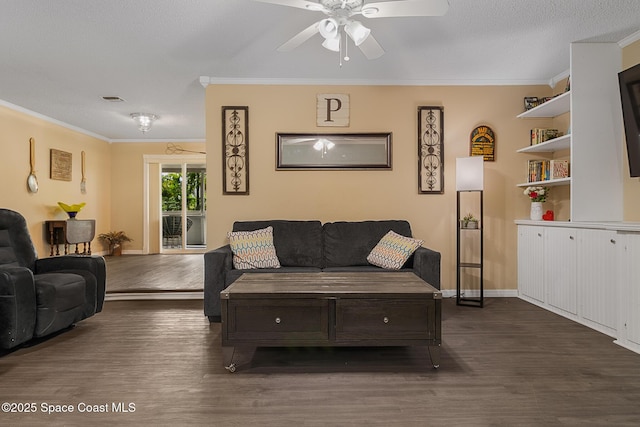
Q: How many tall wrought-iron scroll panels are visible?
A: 2